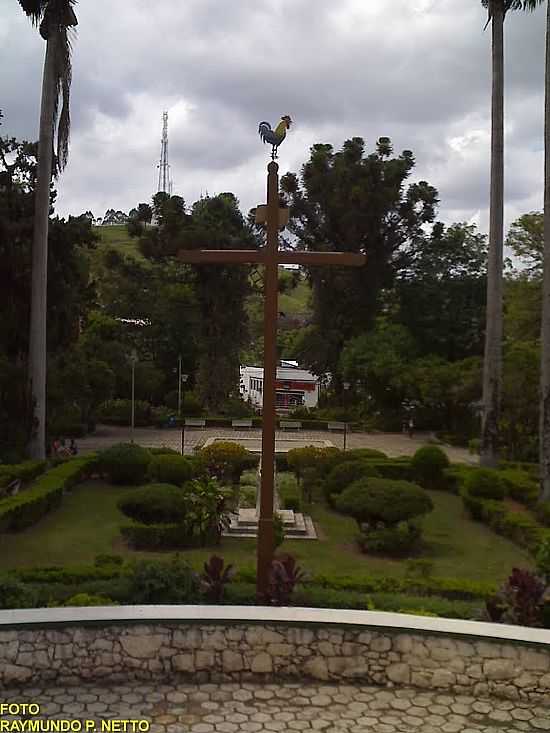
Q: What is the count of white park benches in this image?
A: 4